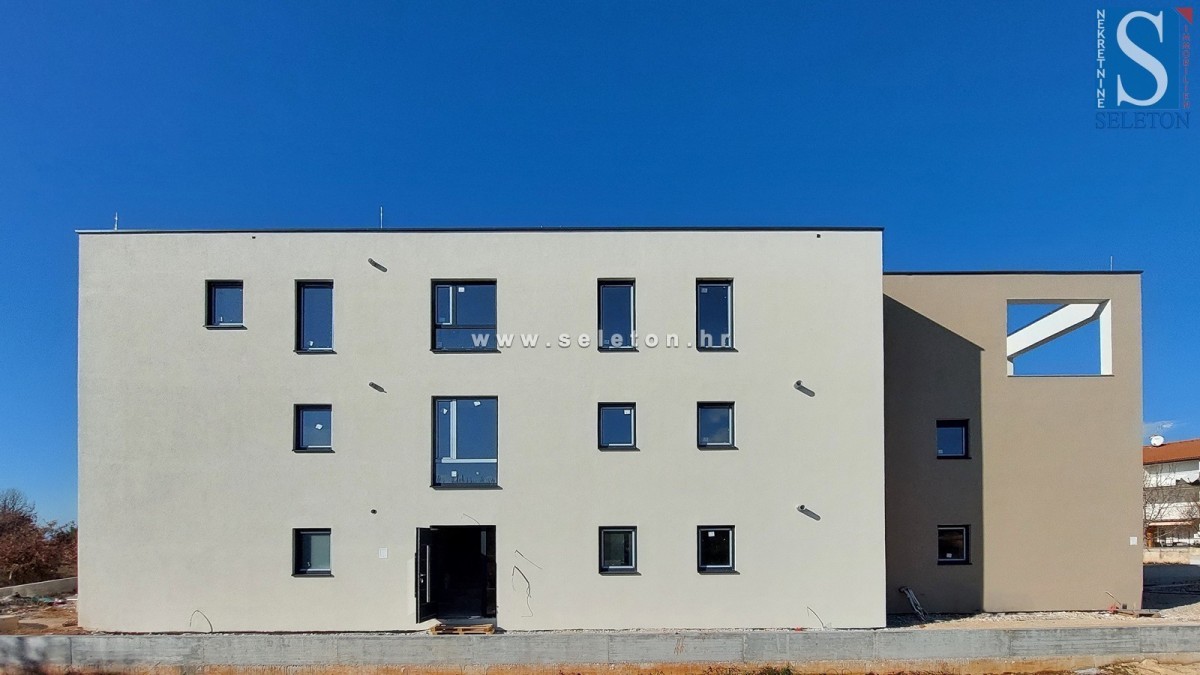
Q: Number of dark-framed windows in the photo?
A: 14